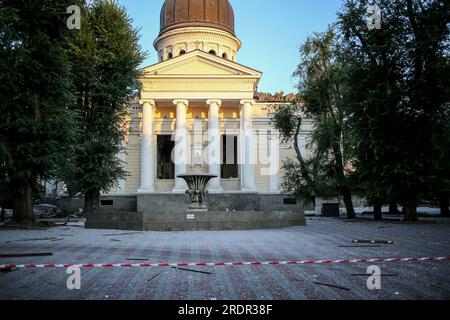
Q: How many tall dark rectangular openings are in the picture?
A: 2